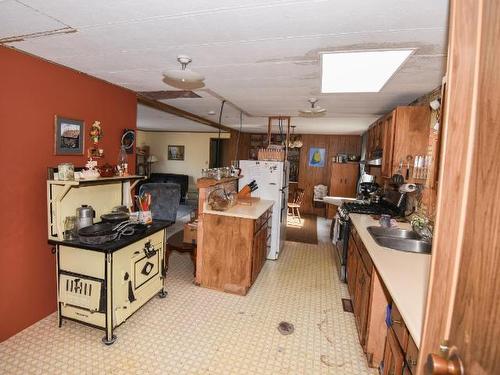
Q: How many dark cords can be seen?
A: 2